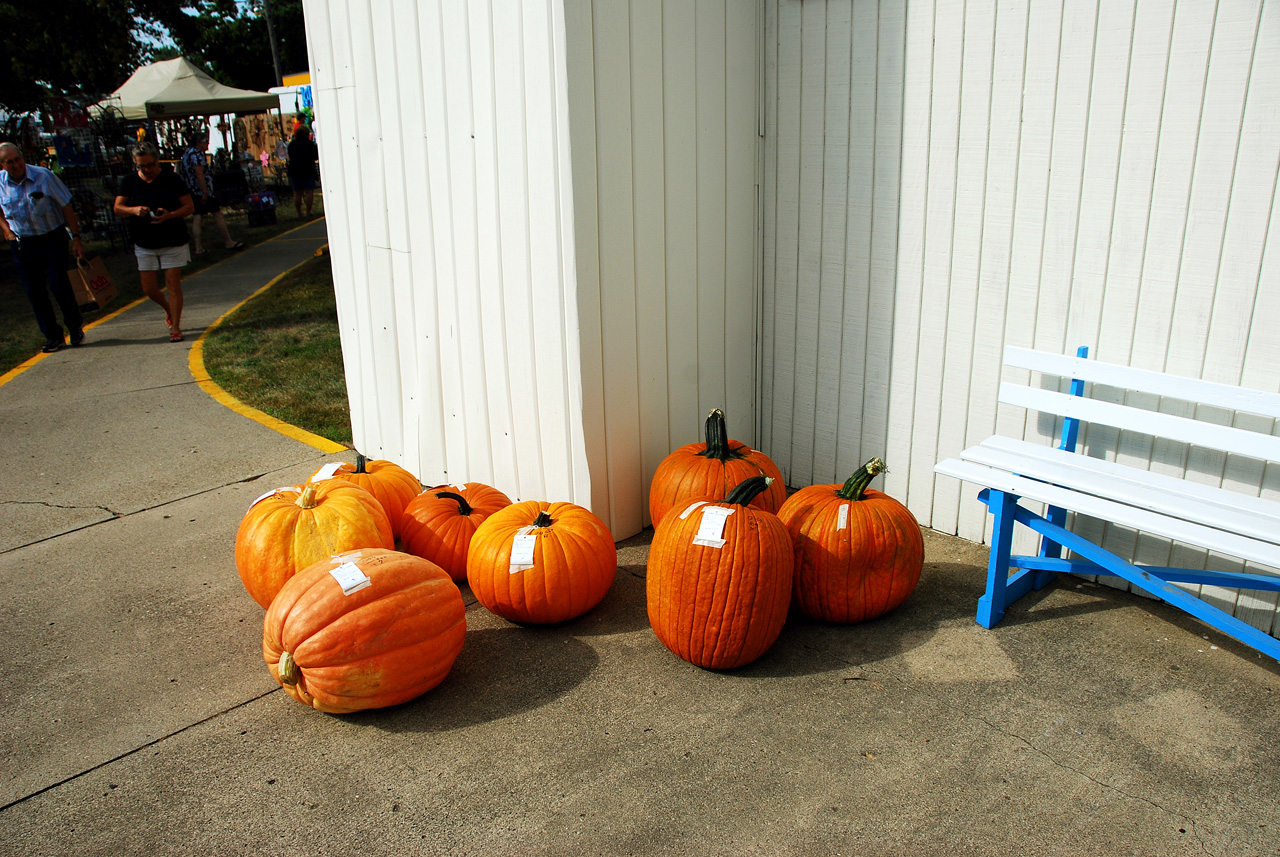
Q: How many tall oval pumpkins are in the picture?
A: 1